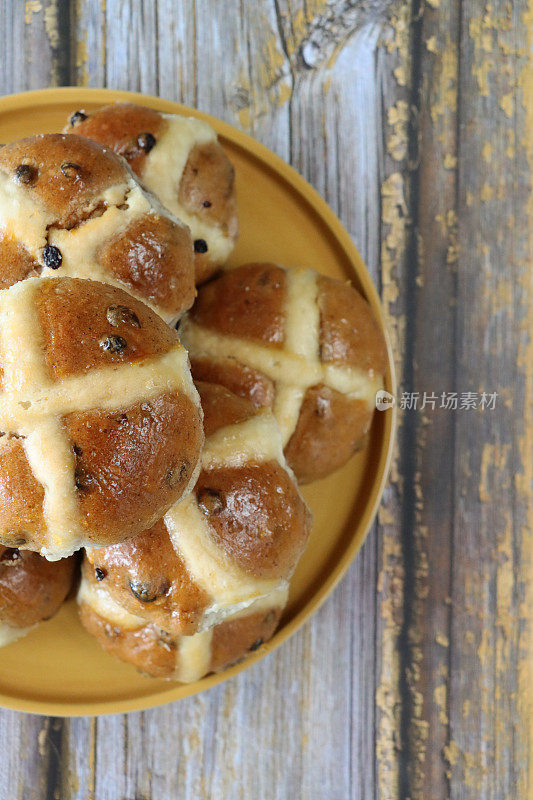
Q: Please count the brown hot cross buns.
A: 7